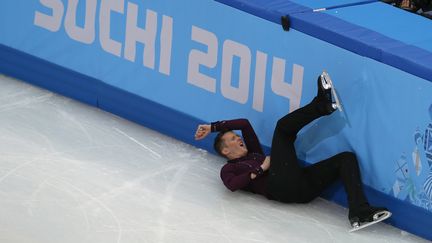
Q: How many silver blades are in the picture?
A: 2